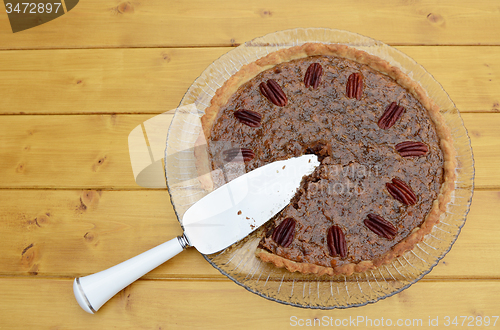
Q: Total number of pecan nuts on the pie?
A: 11